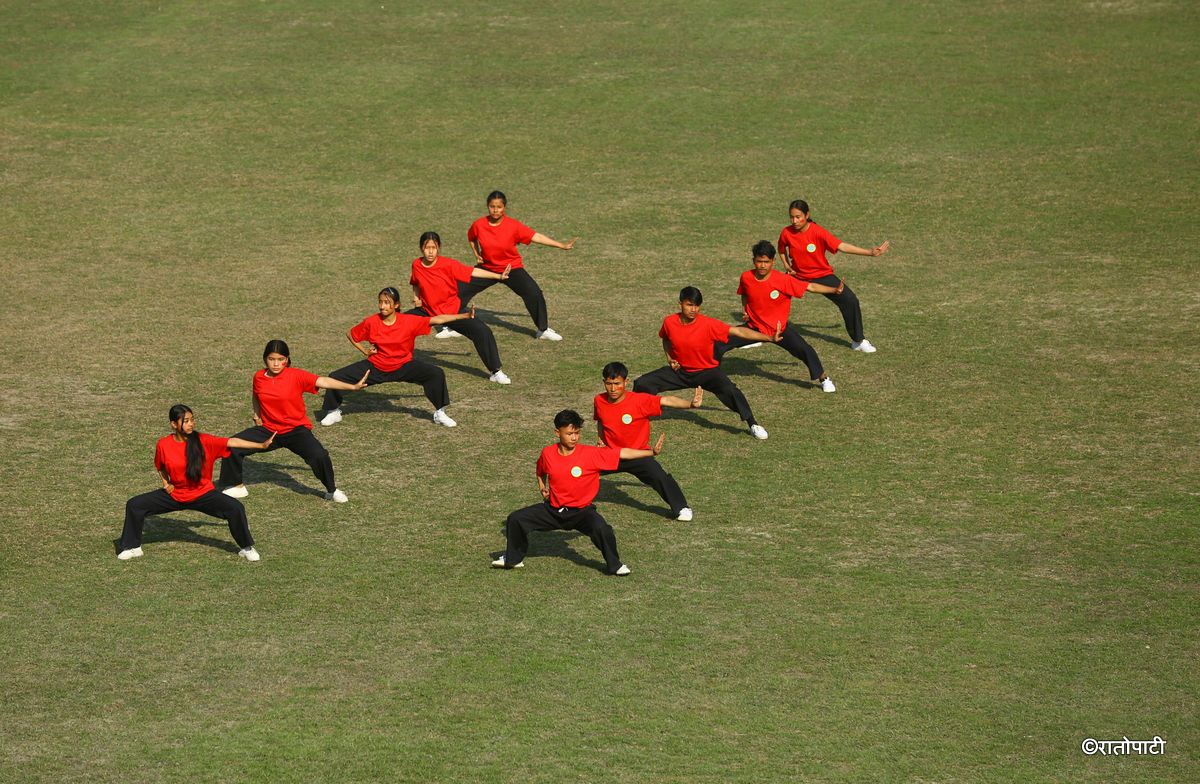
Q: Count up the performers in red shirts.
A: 10